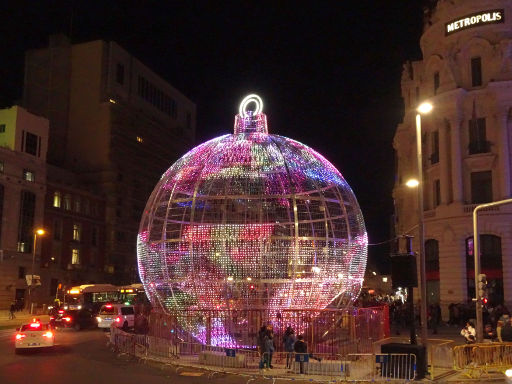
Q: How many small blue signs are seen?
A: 3